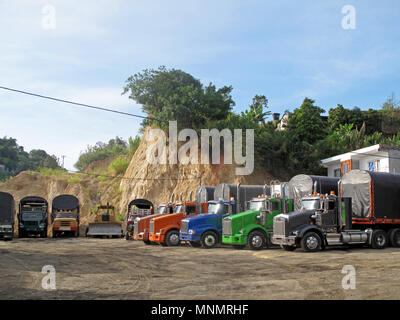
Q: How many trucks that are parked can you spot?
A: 9